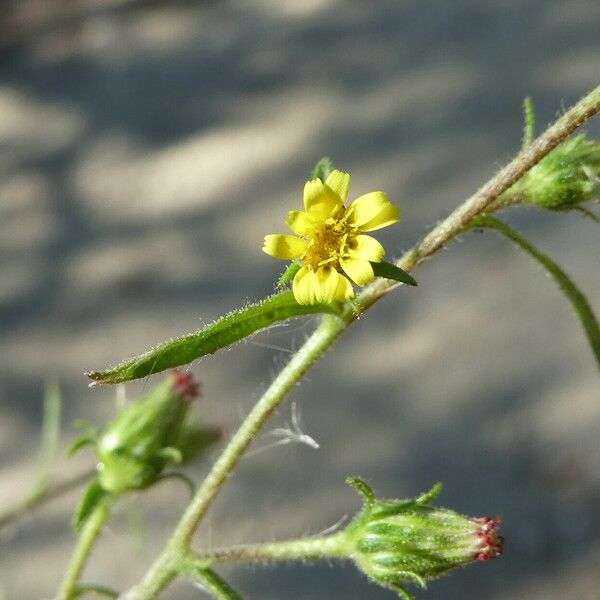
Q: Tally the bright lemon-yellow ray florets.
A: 11